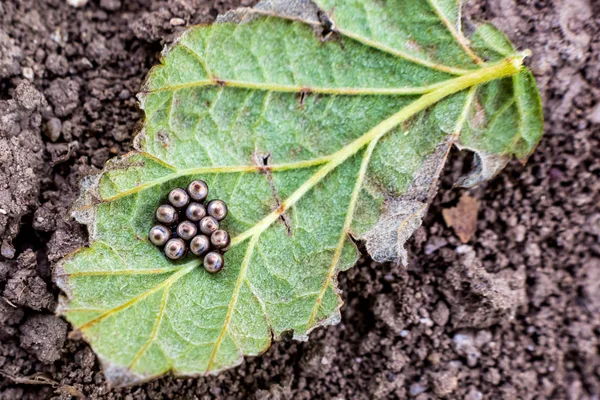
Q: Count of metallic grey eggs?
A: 12